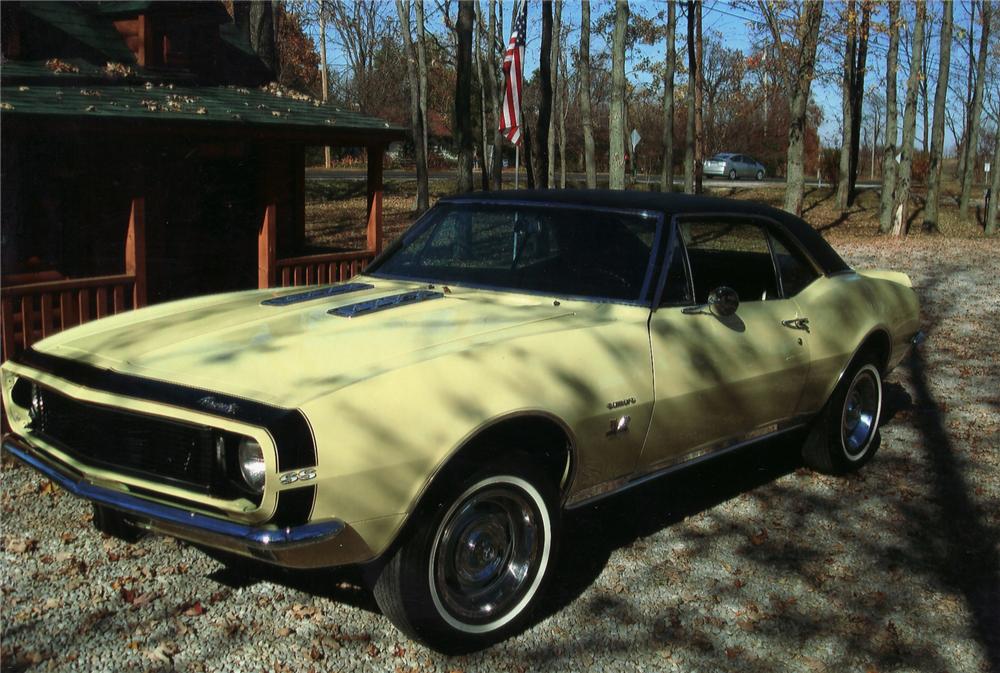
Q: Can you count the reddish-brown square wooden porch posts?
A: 3